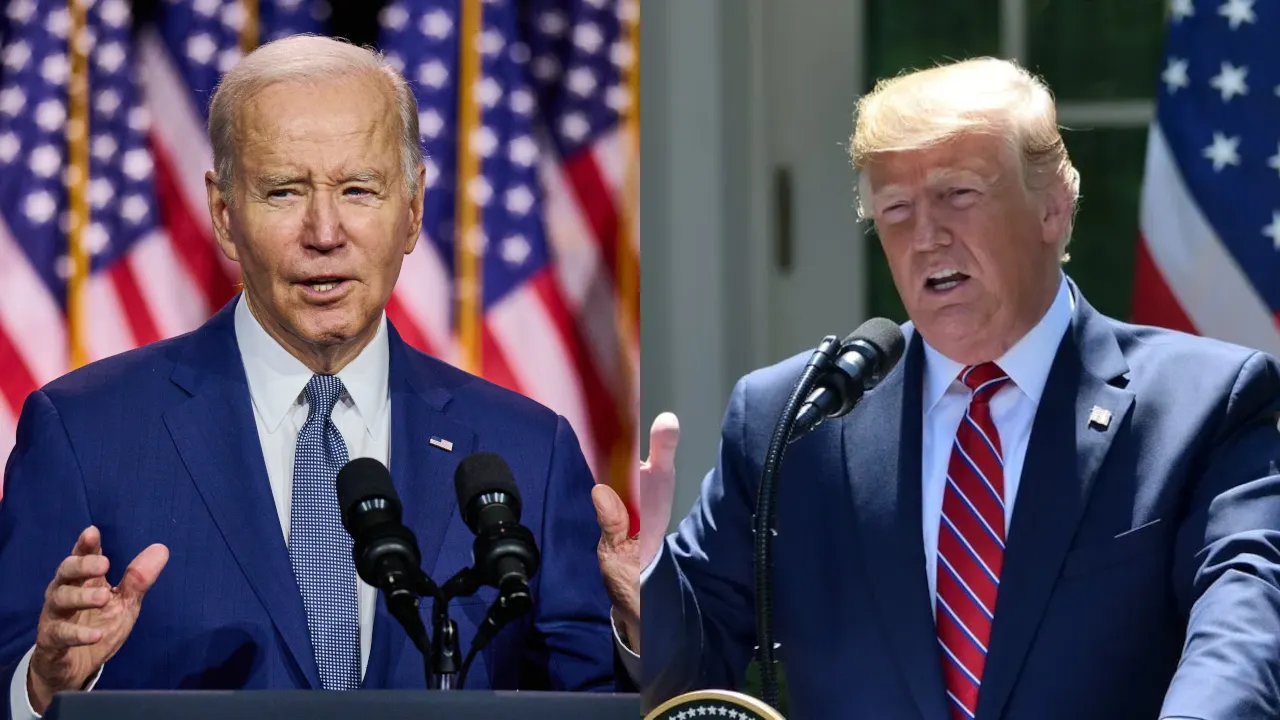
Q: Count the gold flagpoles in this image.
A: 4